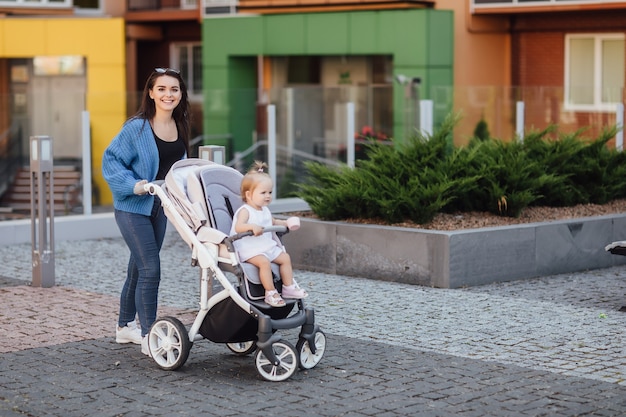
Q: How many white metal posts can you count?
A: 6